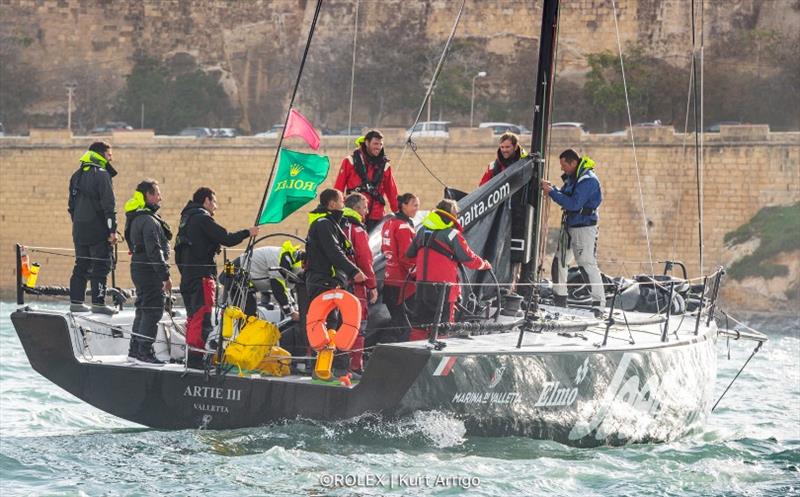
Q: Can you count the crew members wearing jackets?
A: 11